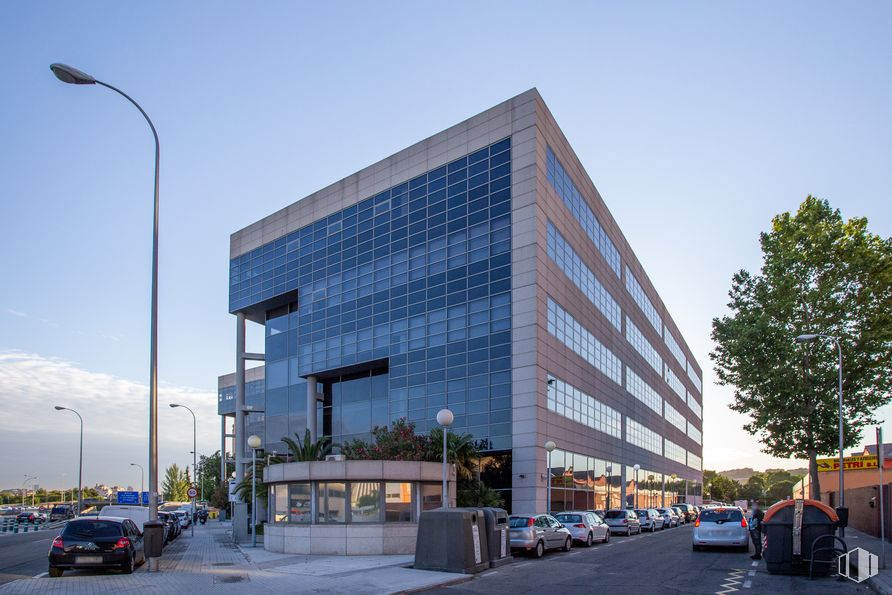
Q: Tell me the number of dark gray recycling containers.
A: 2